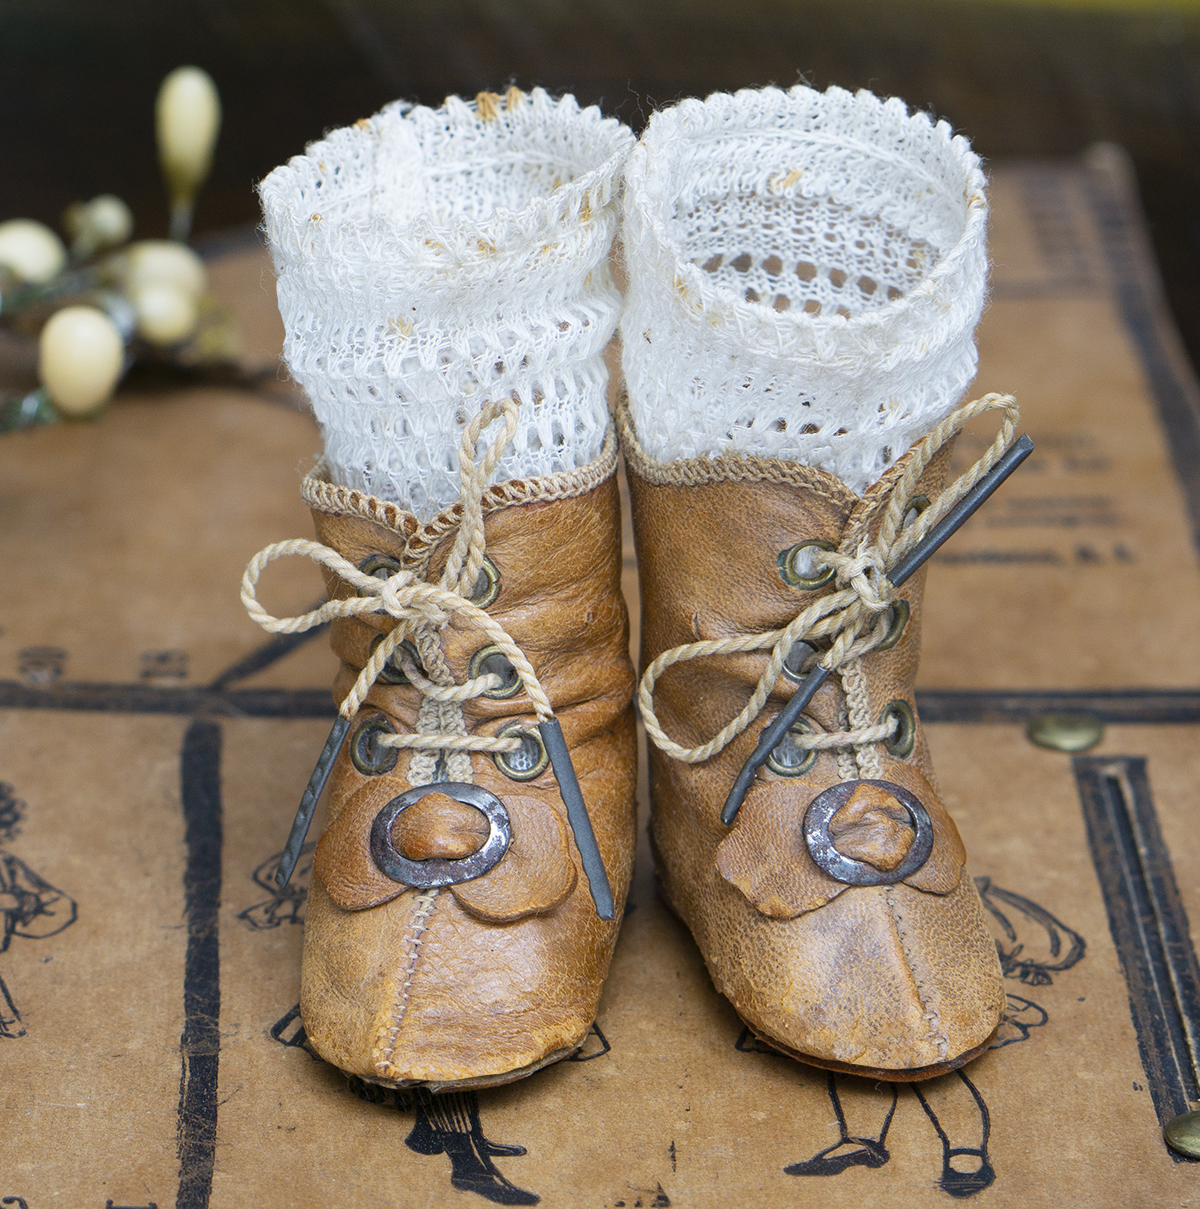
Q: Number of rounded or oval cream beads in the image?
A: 6